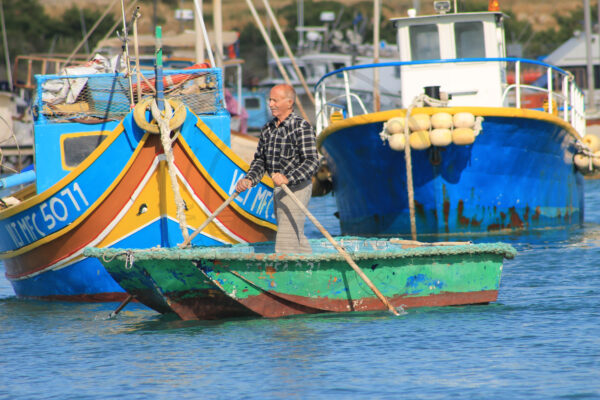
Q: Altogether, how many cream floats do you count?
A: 11